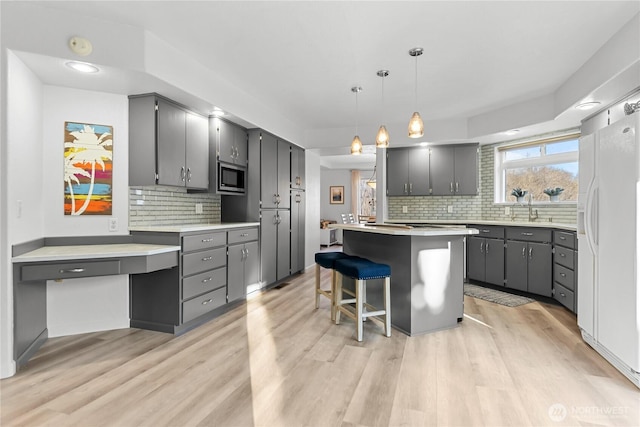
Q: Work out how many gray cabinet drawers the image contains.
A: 12